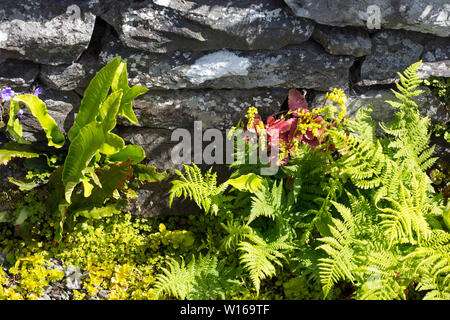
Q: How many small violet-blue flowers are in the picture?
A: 3